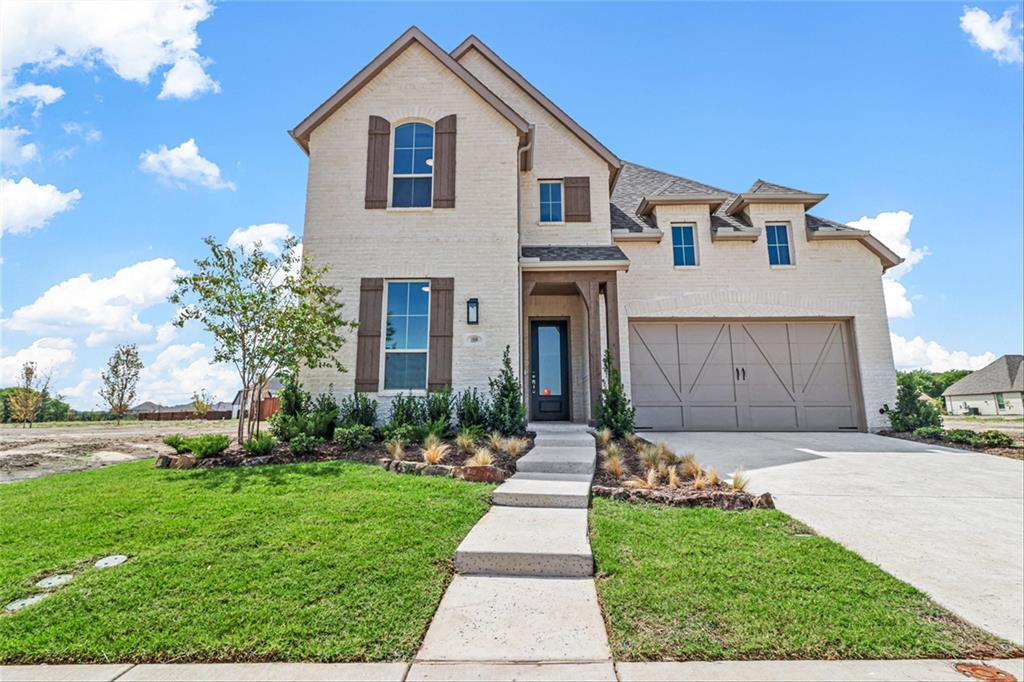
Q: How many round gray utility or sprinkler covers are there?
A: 3